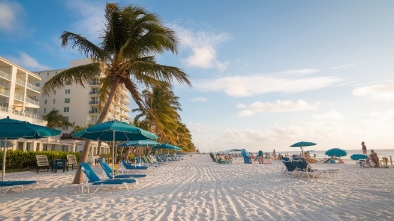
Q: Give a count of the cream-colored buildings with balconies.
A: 2